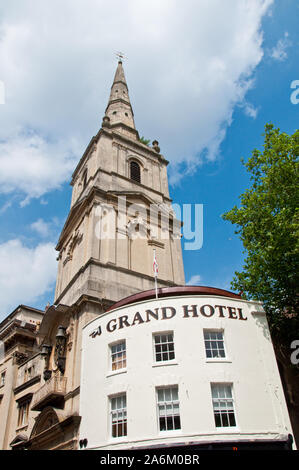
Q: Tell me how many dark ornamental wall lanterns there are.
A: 2